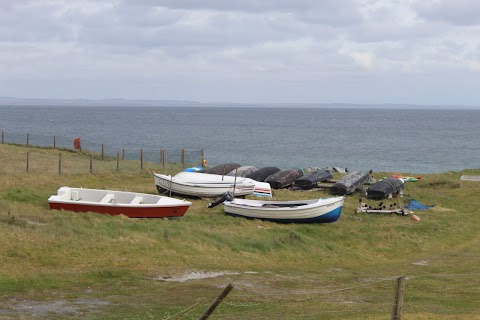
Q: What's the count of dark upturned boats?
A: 7